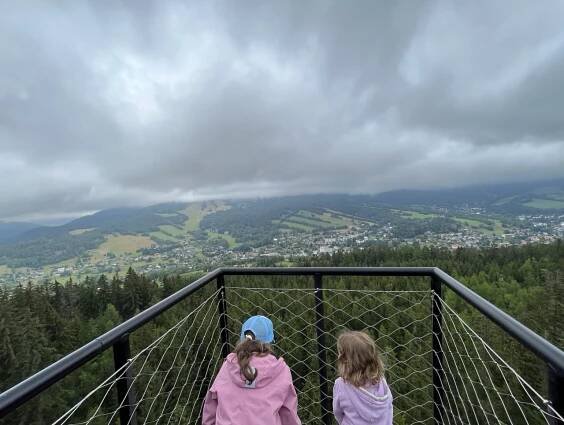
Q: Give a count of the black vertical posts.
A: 5